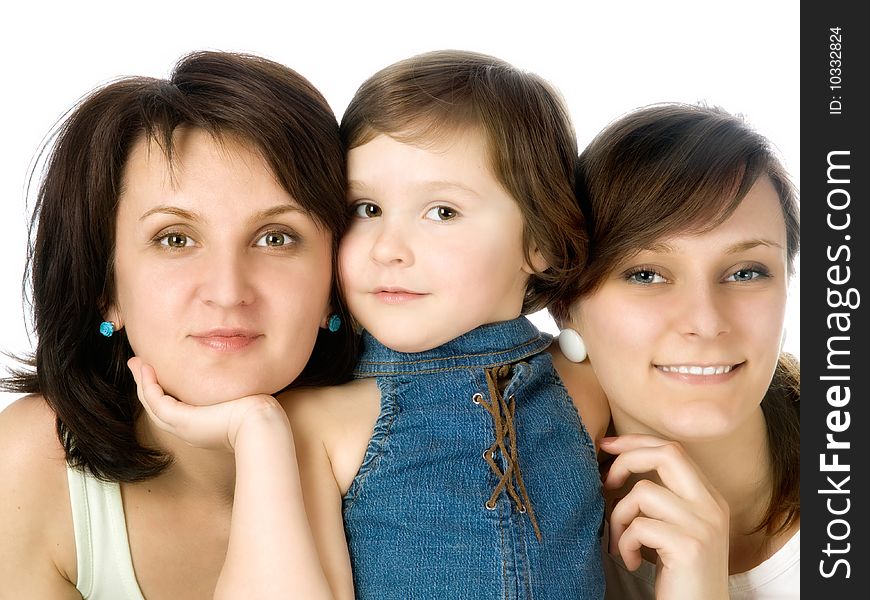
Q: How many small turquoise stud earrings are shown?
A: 2